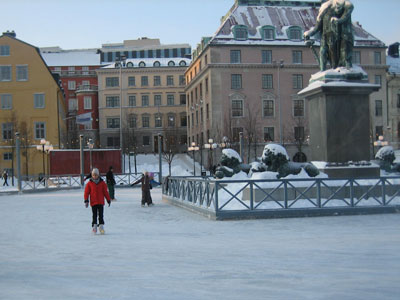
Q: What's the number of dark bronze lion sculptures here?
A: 3